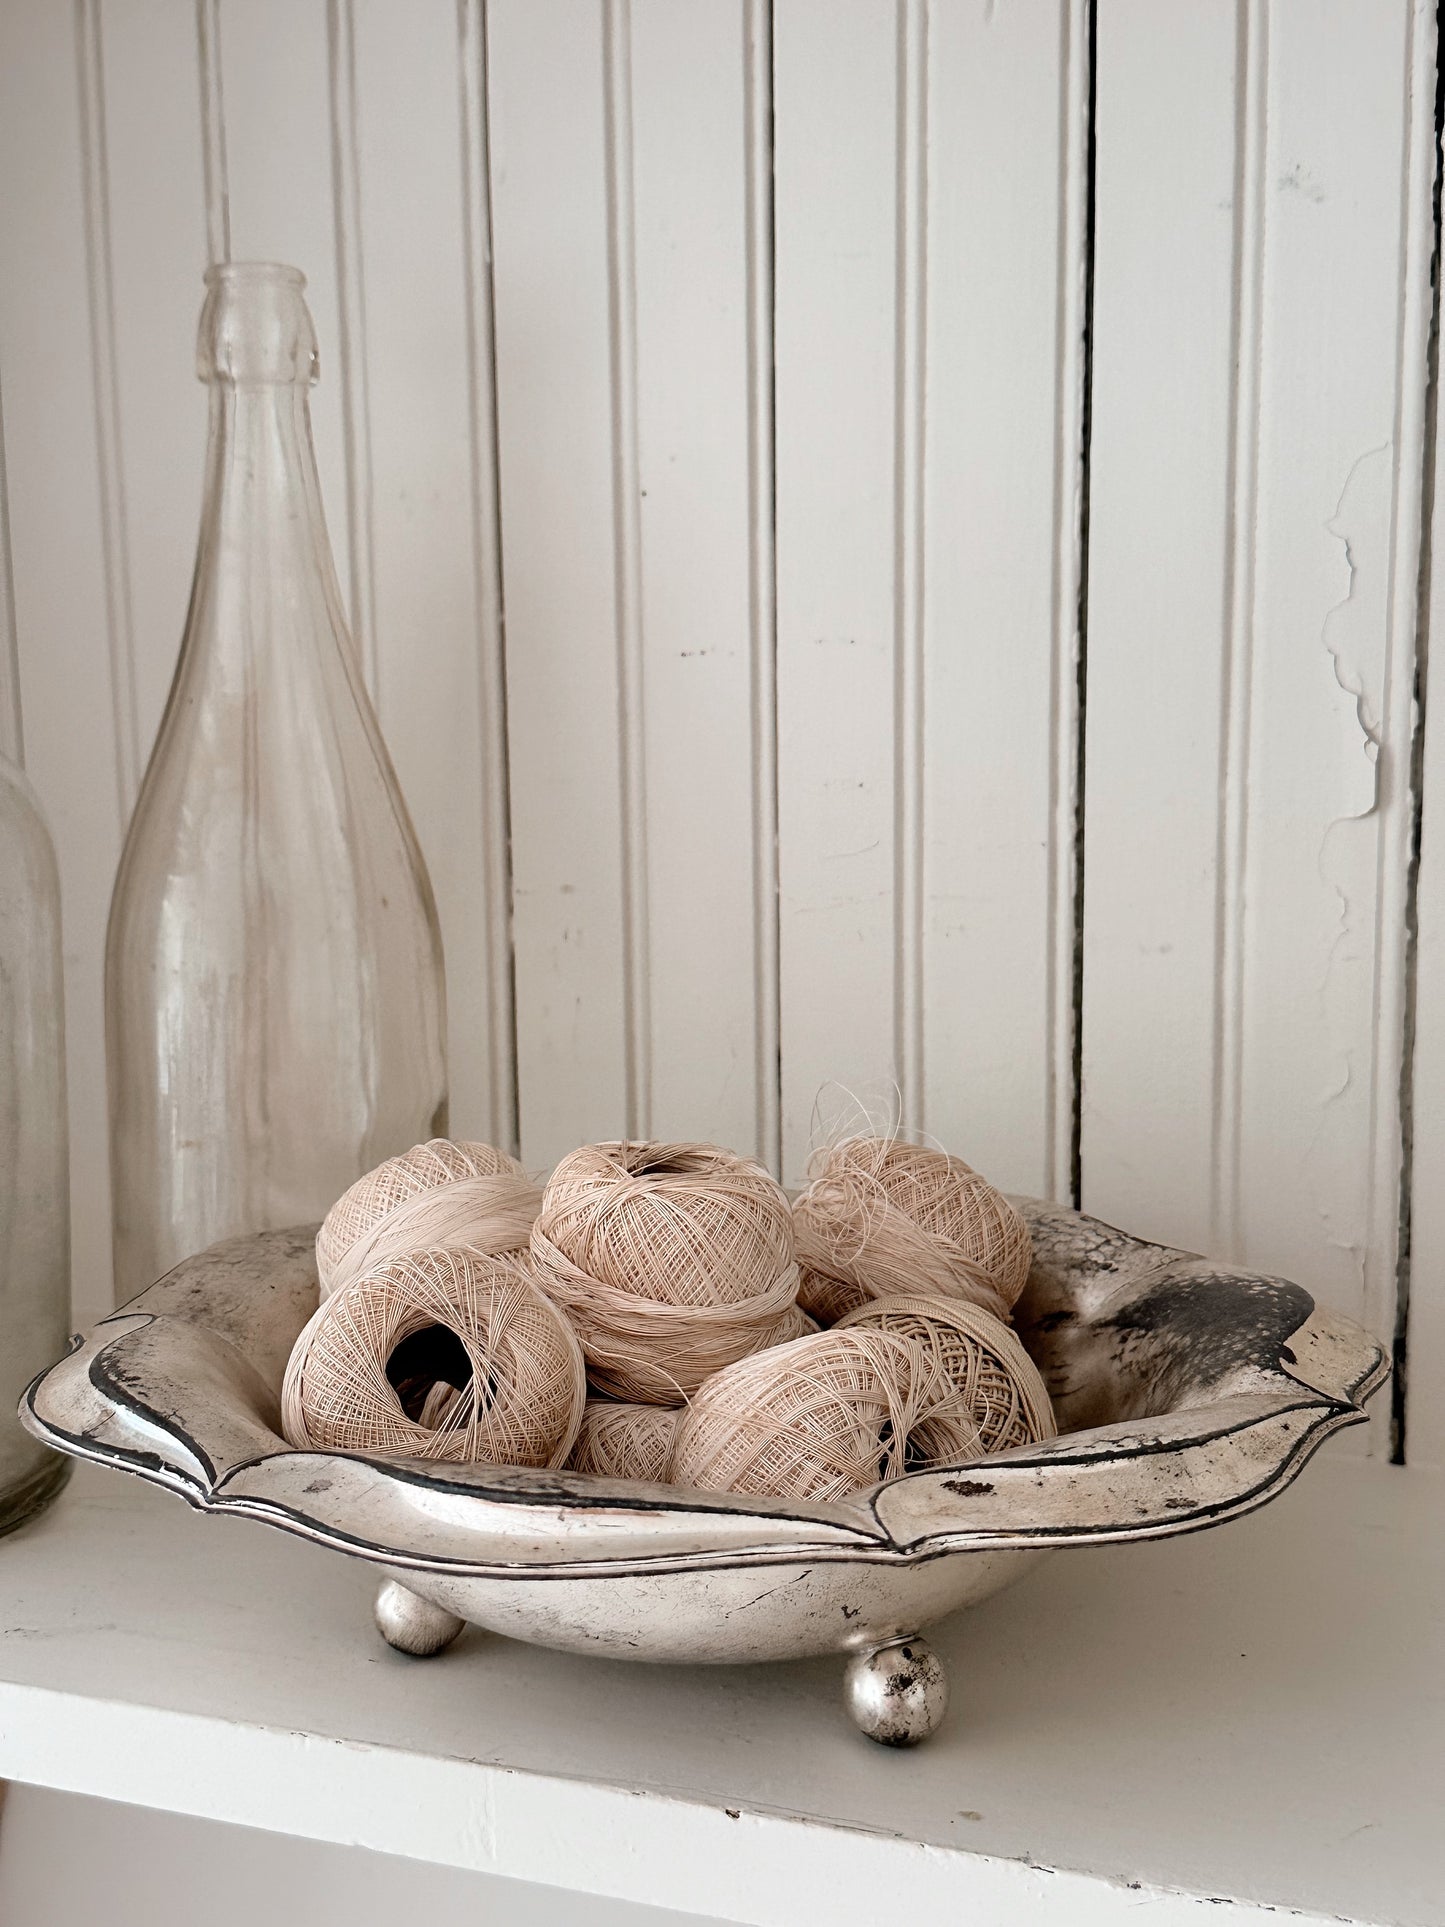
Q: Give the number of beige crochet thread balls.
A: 7